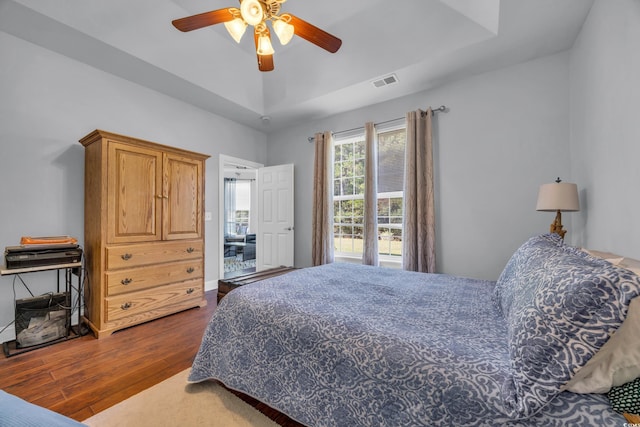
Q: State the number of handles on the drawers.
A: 6